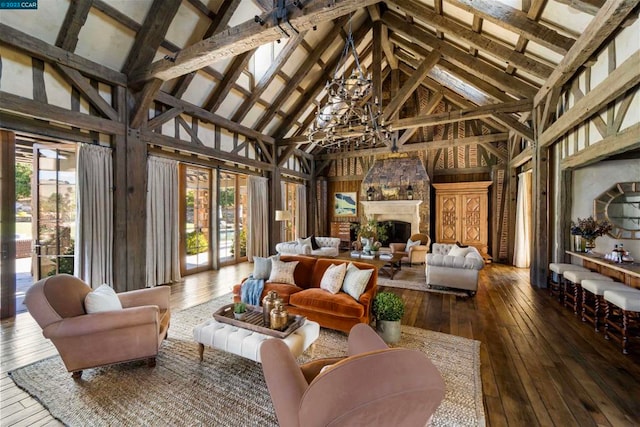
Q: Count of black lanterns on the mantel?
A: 2